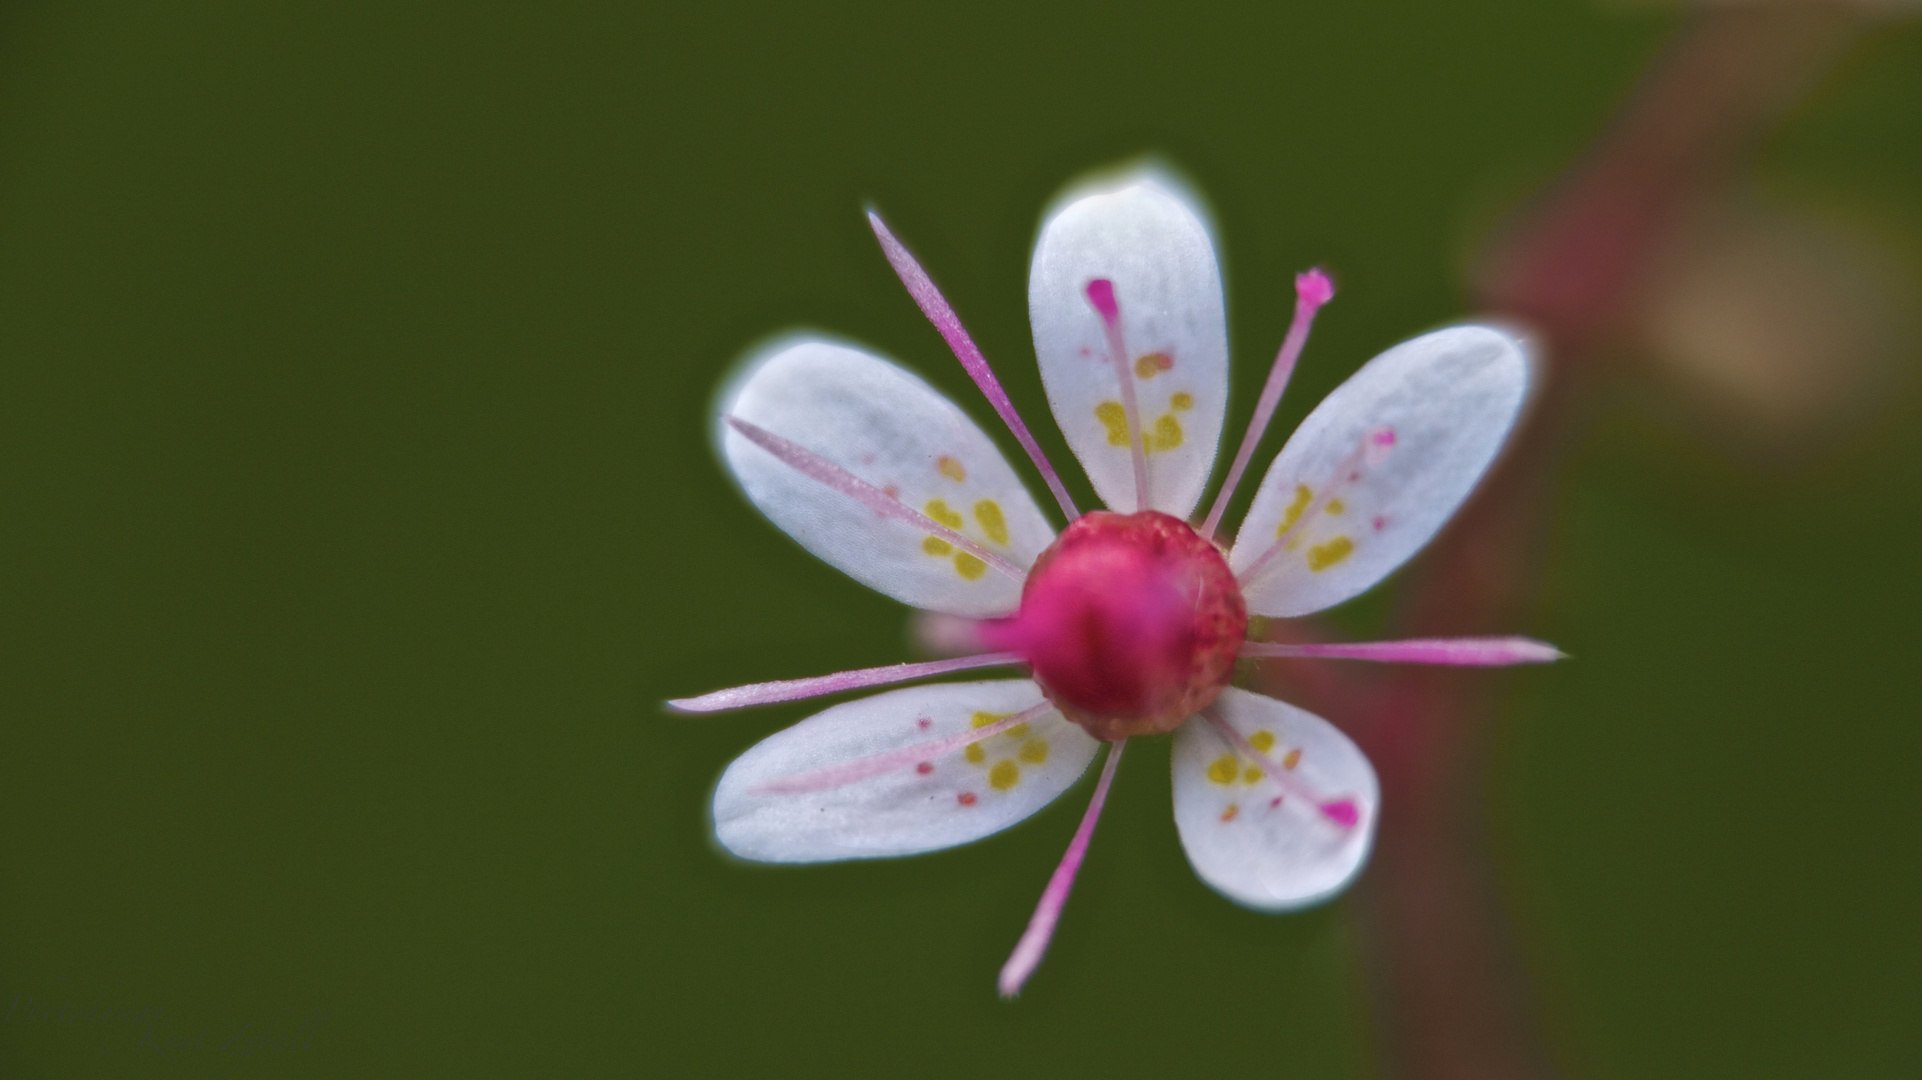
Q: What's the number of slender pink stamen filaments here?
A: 10